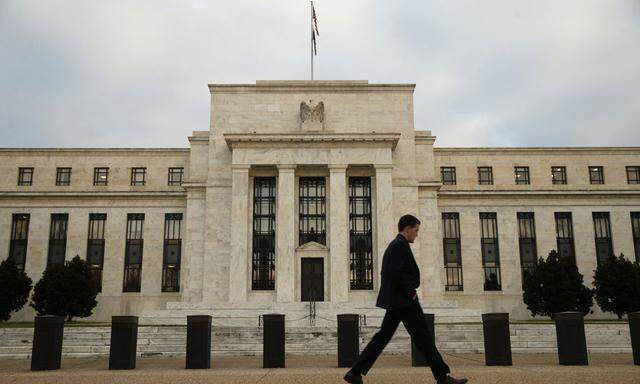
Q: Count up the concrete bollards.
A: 9